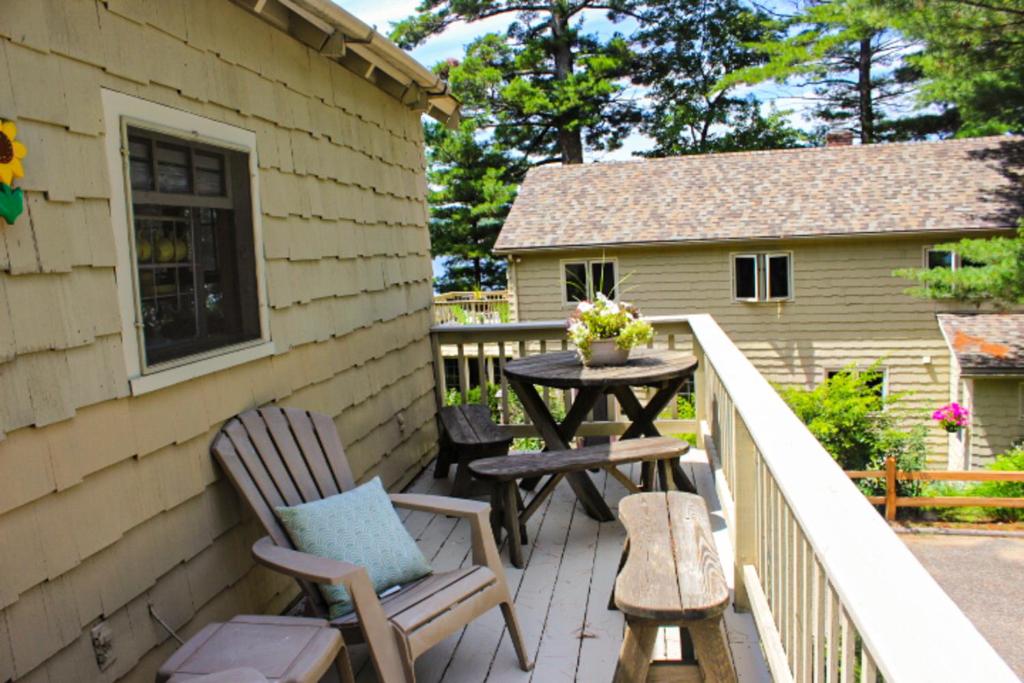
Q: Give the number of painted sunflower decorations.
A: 1